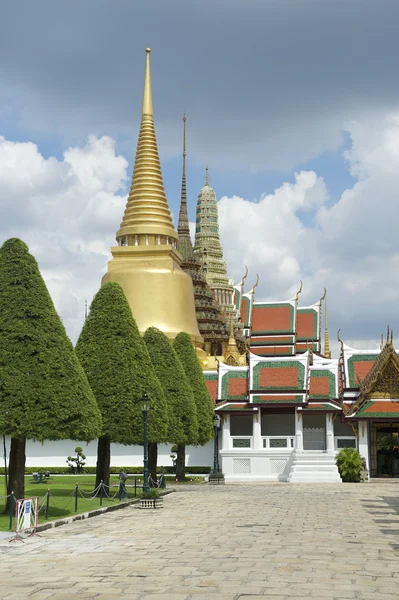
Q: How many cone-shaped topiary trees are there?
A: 4